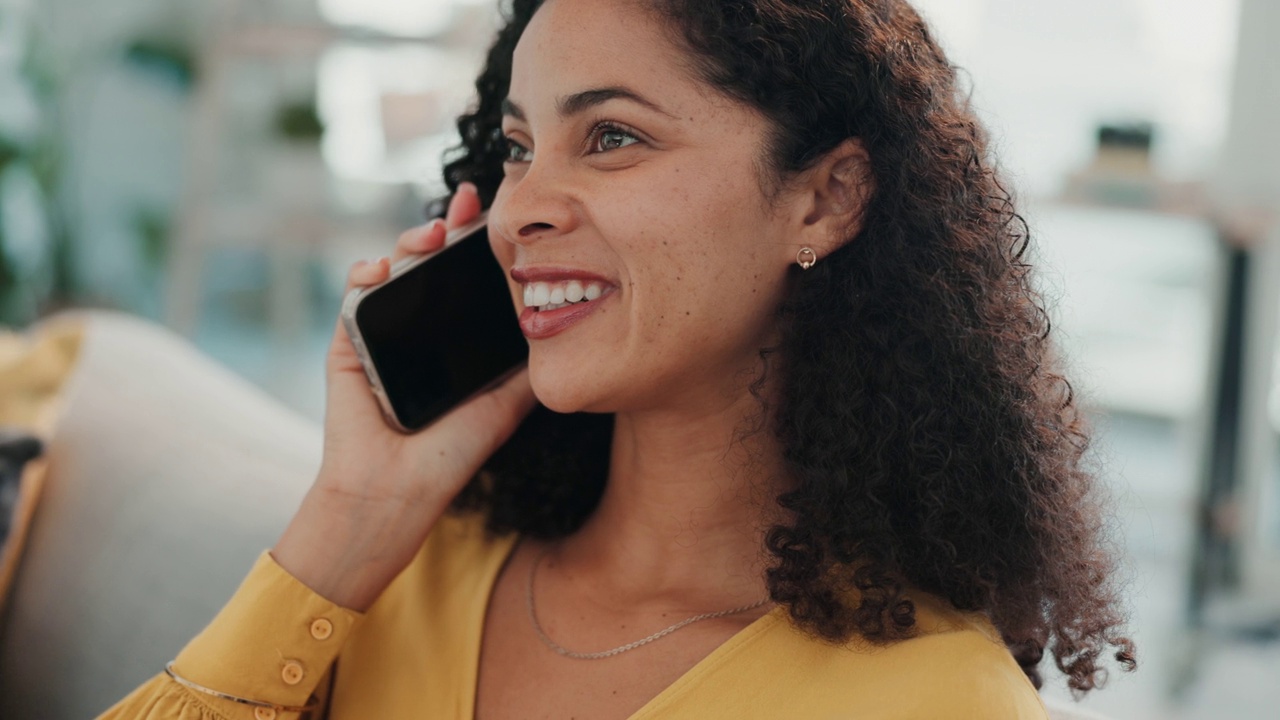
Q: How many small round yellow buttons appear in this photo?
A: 3